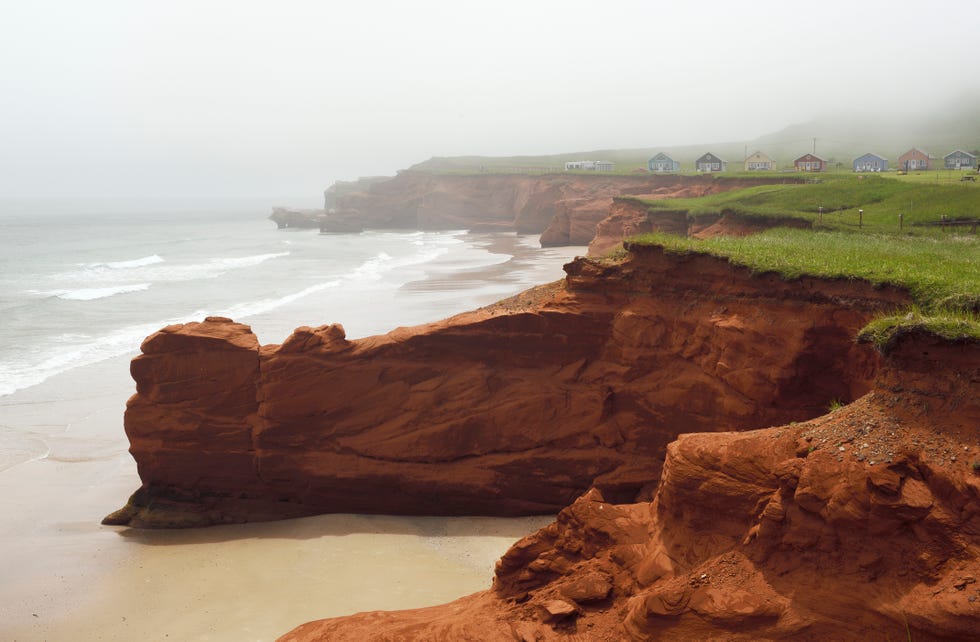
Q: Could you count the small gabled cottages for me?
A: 7